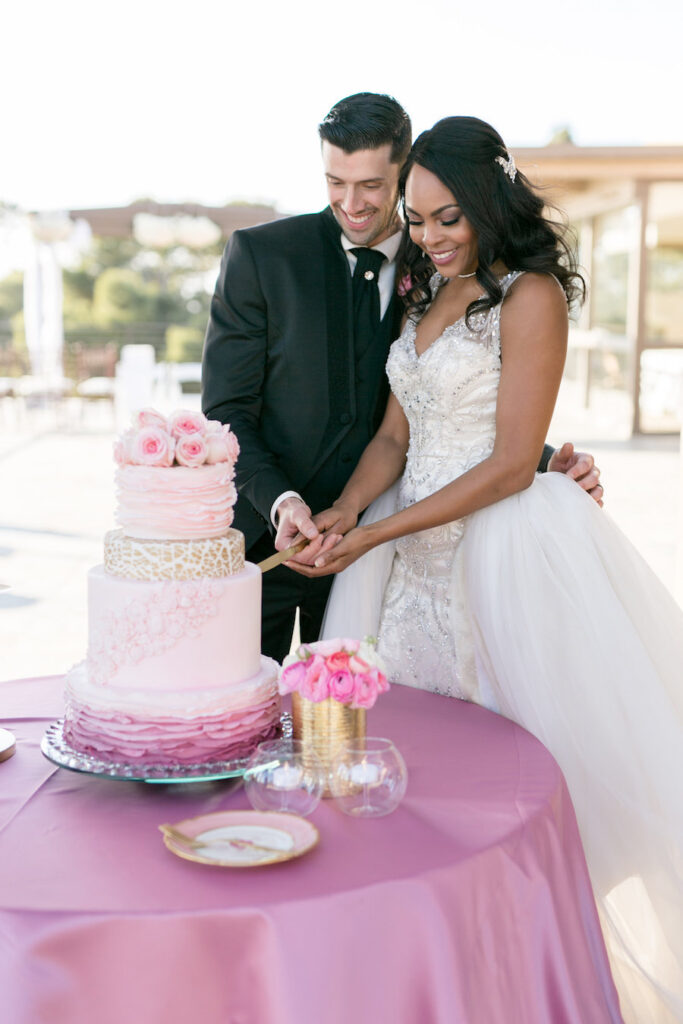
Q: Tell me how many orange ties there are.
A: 0